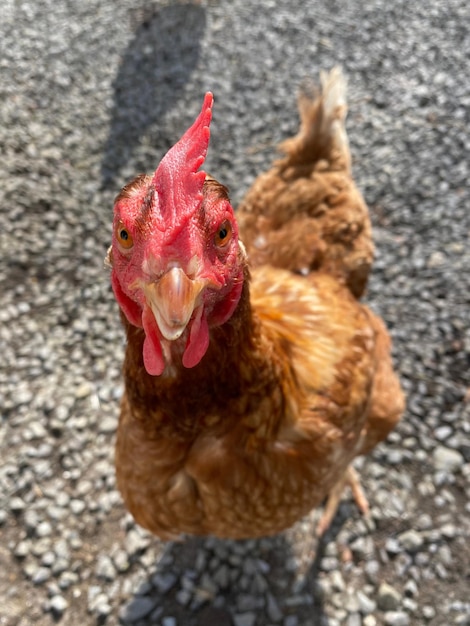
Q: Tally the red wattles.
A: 2